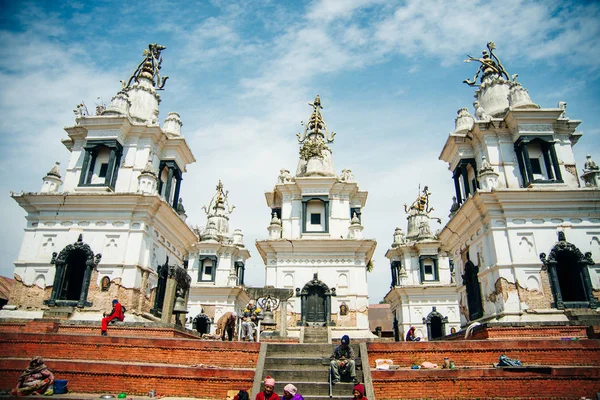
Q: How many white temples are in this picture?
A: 5